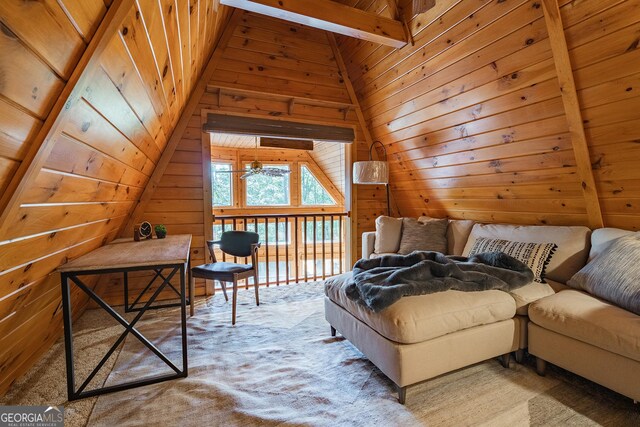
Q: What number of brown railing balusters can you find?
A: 13